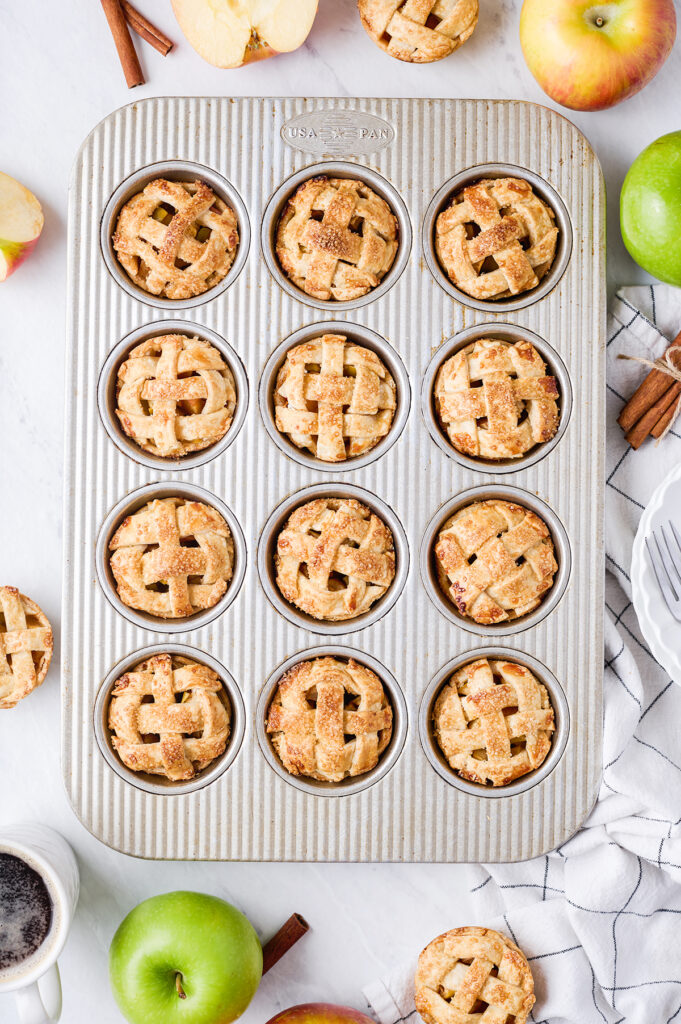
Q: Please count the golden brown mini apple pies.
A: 15